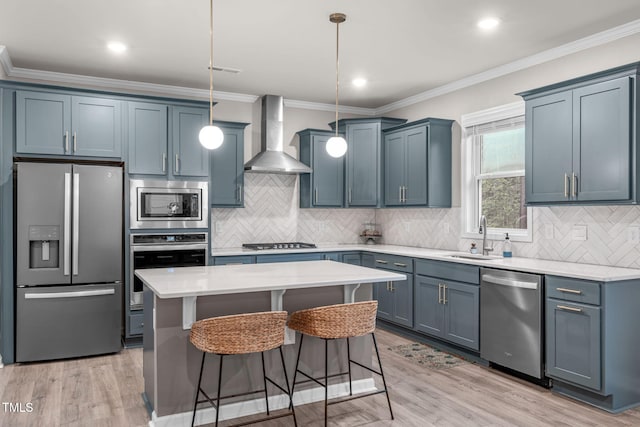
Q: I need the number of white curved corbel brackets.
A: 3